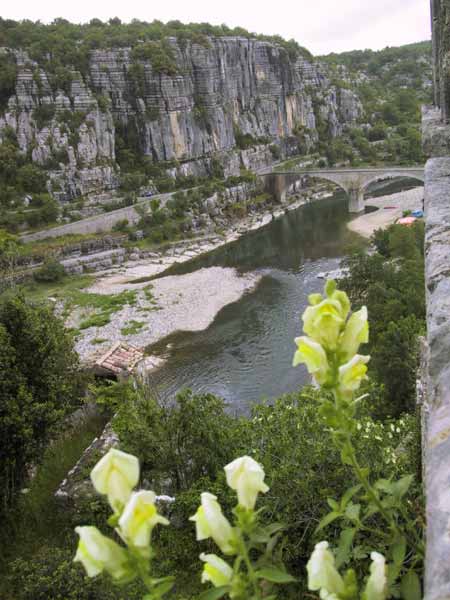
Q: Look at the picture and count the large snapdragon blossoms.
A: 12